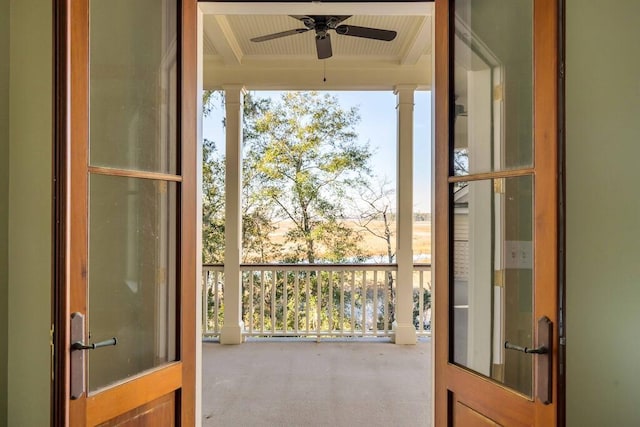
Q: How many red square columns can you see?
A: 0